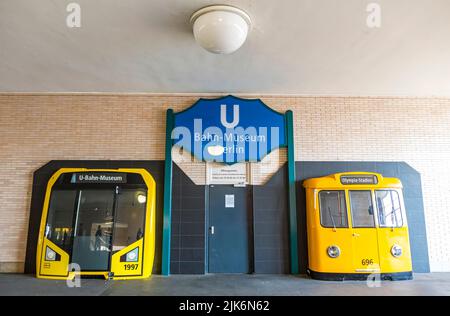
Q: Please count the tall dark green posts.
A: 2